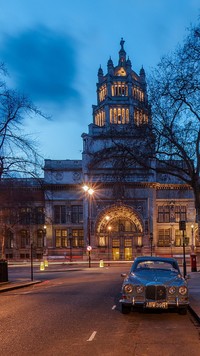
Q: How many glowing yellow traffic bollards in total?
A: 3